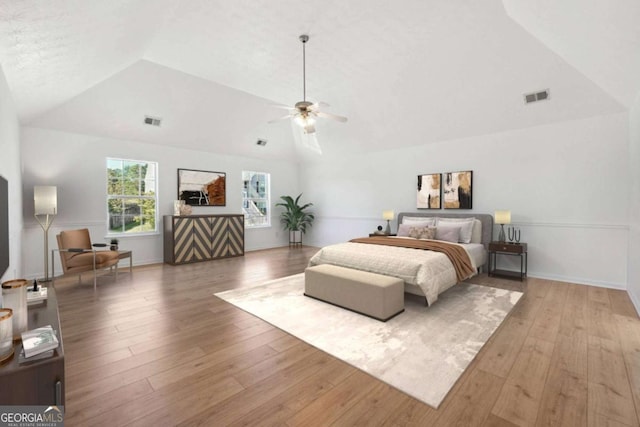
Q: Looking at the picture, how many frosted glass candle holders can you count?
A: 2